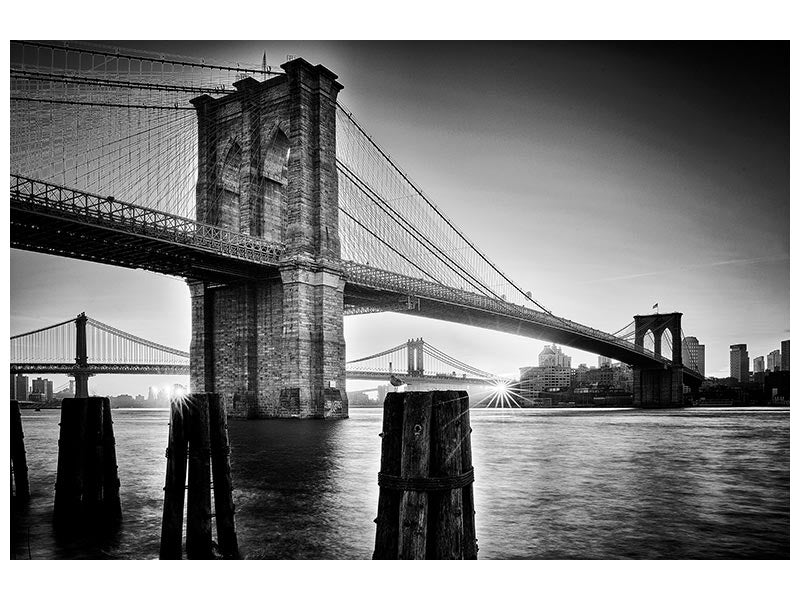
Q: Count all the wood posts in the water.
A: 4